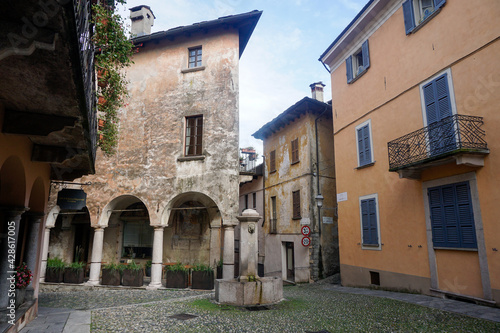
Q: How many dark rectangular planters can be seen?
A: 6